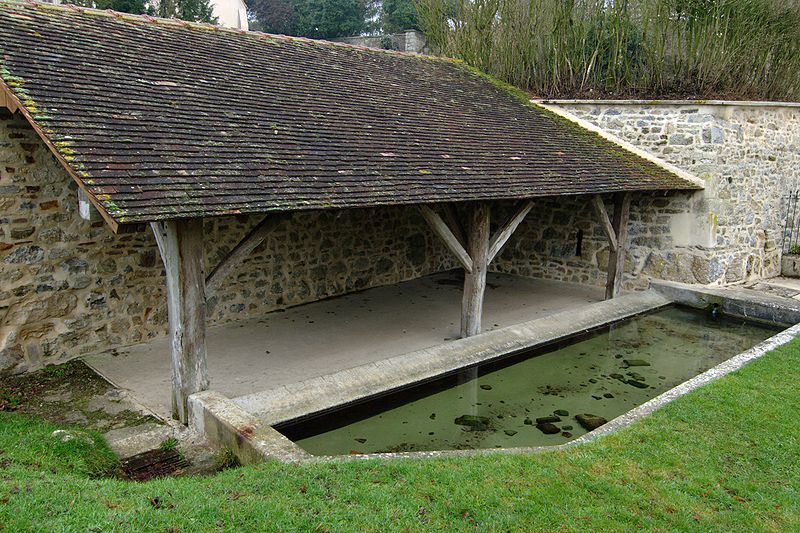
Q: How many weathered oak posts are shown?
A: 3